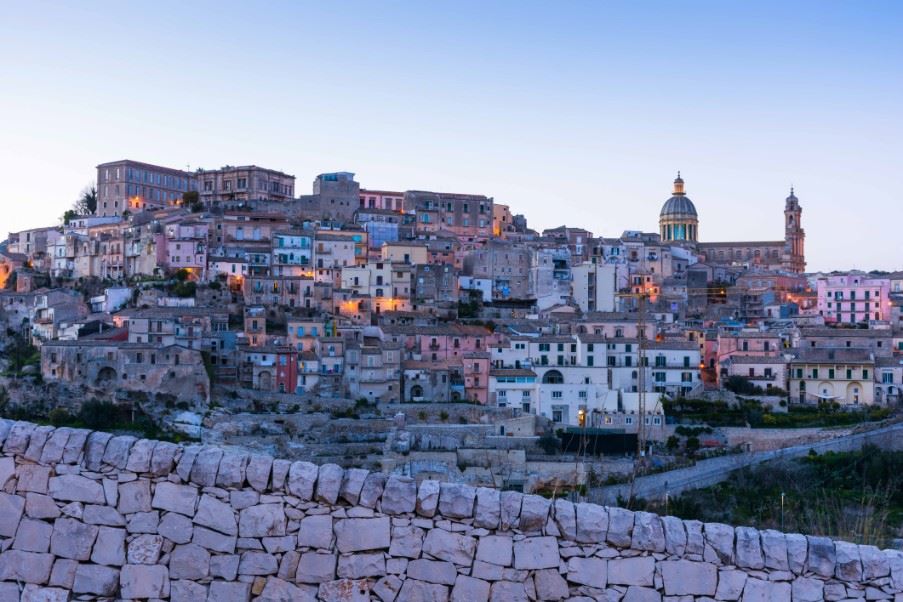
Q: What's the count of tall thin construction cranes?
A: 1